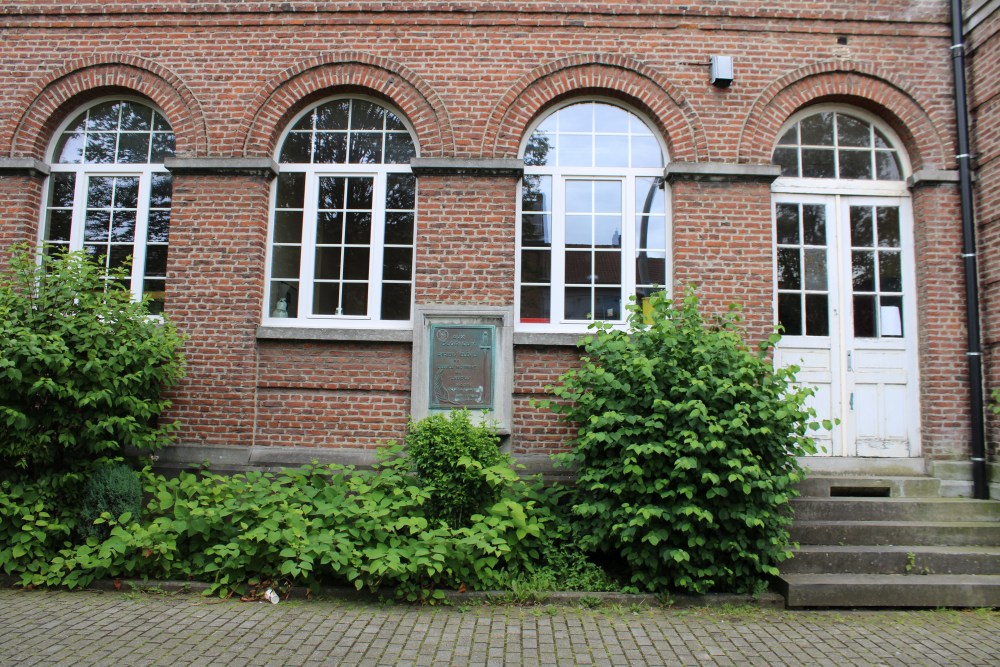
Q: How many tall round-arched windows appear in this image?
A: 3